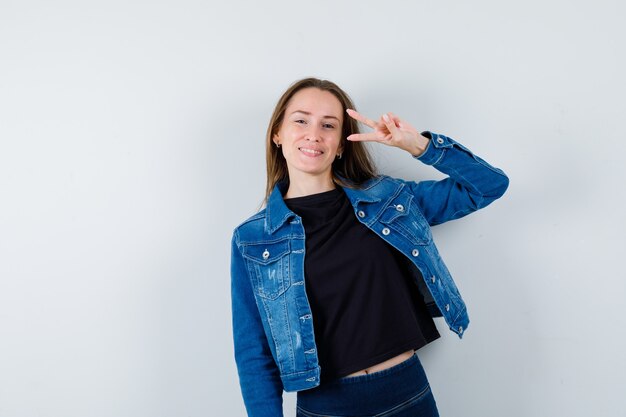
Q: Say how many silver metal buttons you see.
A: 9